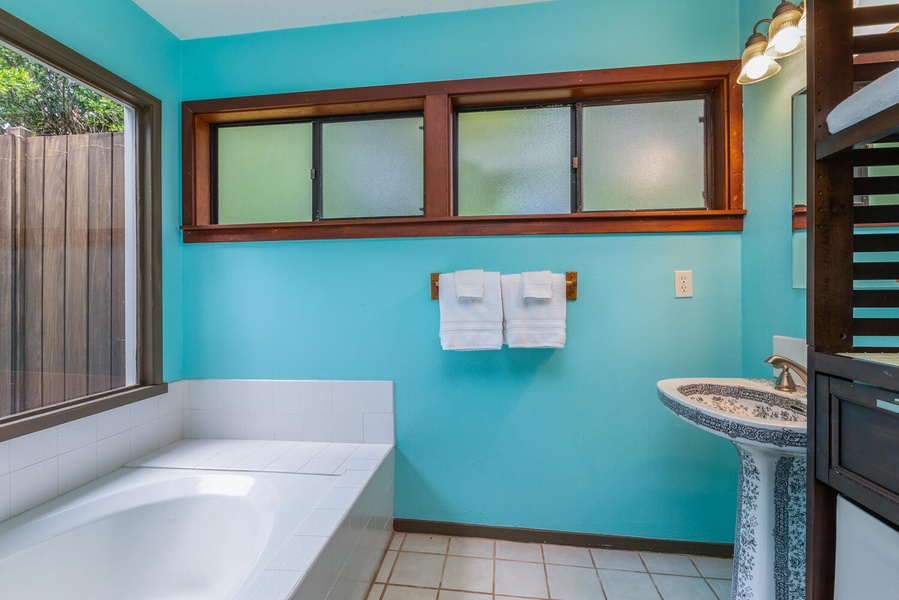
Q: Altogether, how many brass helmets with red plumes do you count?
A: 0